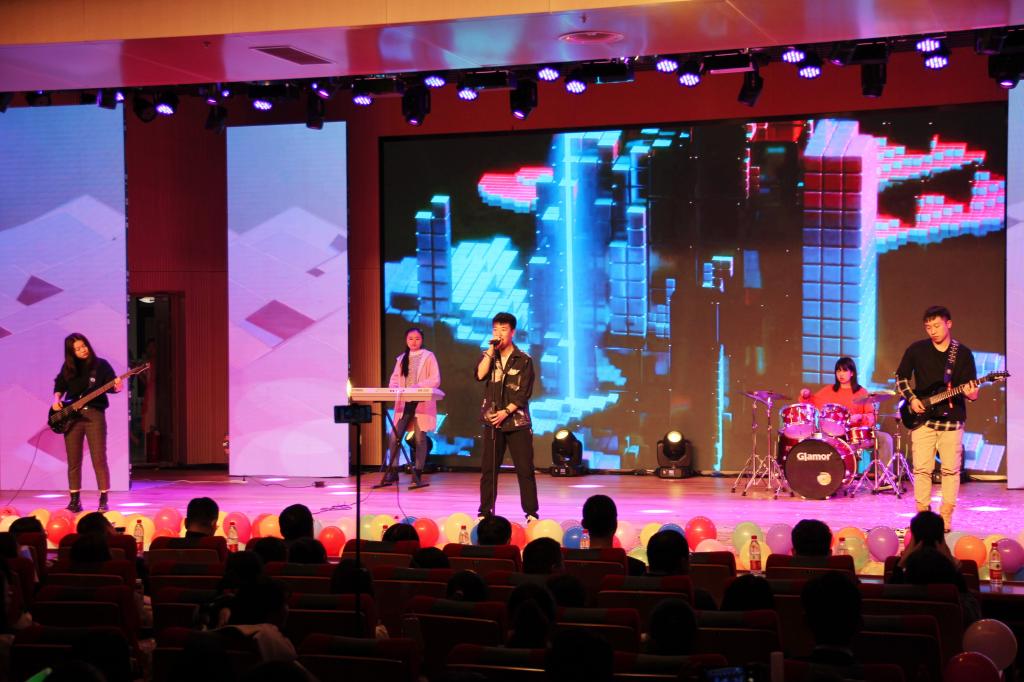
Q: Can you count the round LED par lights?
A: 13